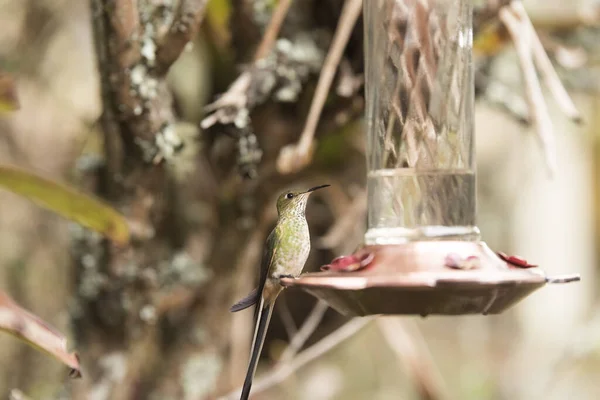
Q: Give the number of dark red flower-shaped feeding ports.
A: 3